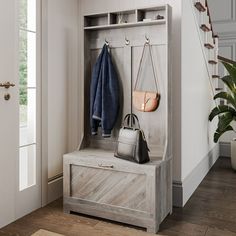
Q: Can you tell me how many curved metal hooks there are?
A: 3